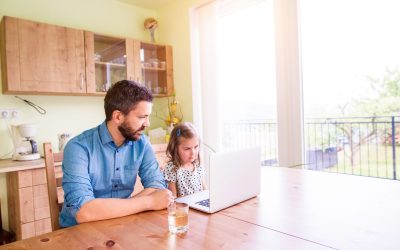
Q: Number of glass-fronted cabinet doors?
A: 2